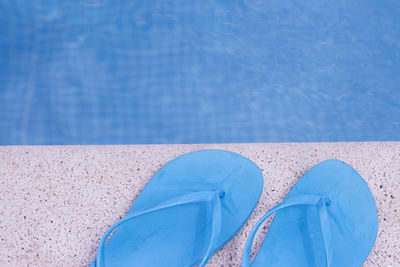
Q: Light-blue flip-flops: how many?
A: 2